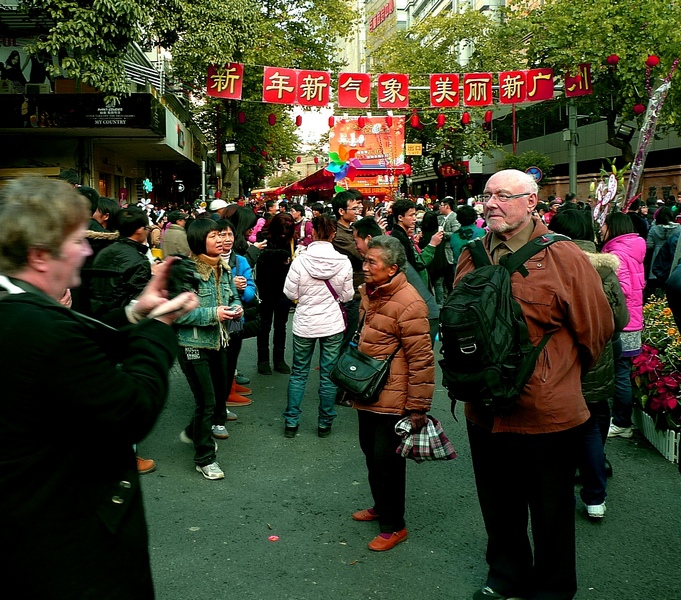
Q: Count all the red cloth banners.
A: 10